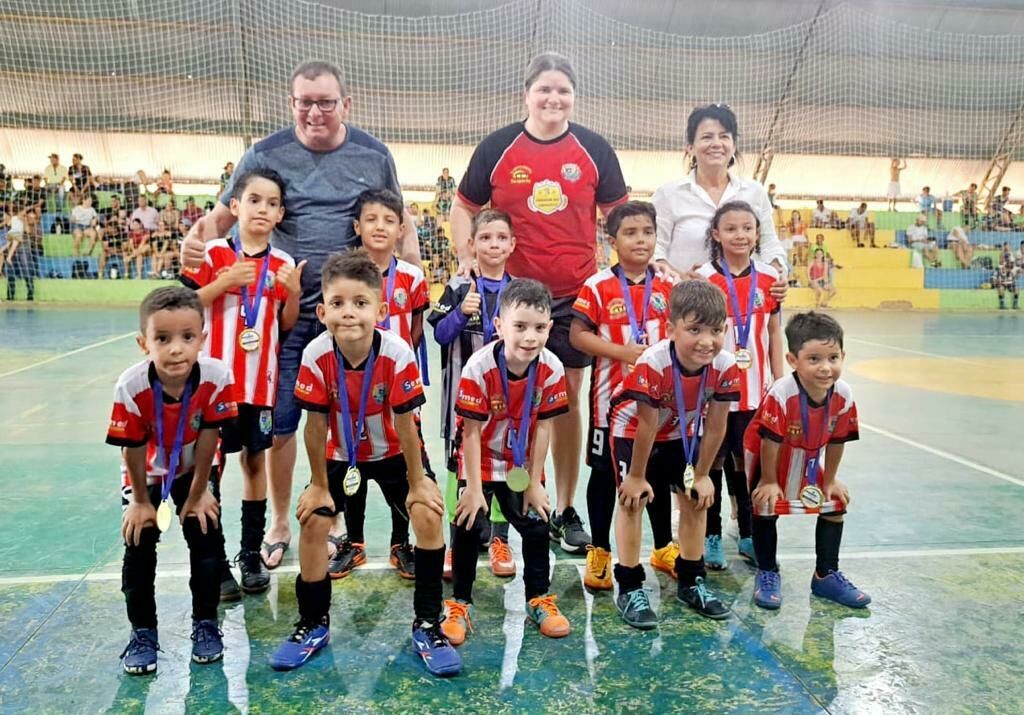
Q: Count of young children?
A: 10